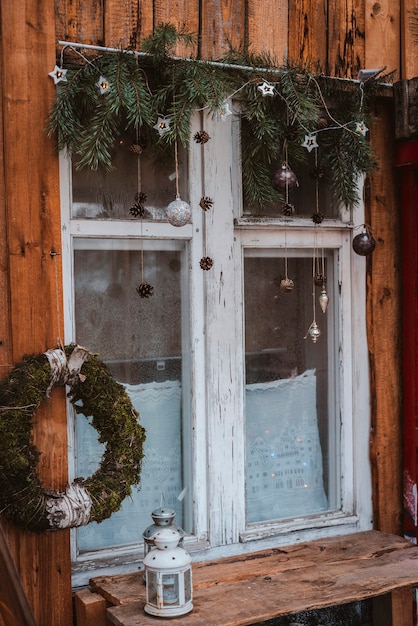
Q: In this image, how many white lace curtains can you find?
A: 2